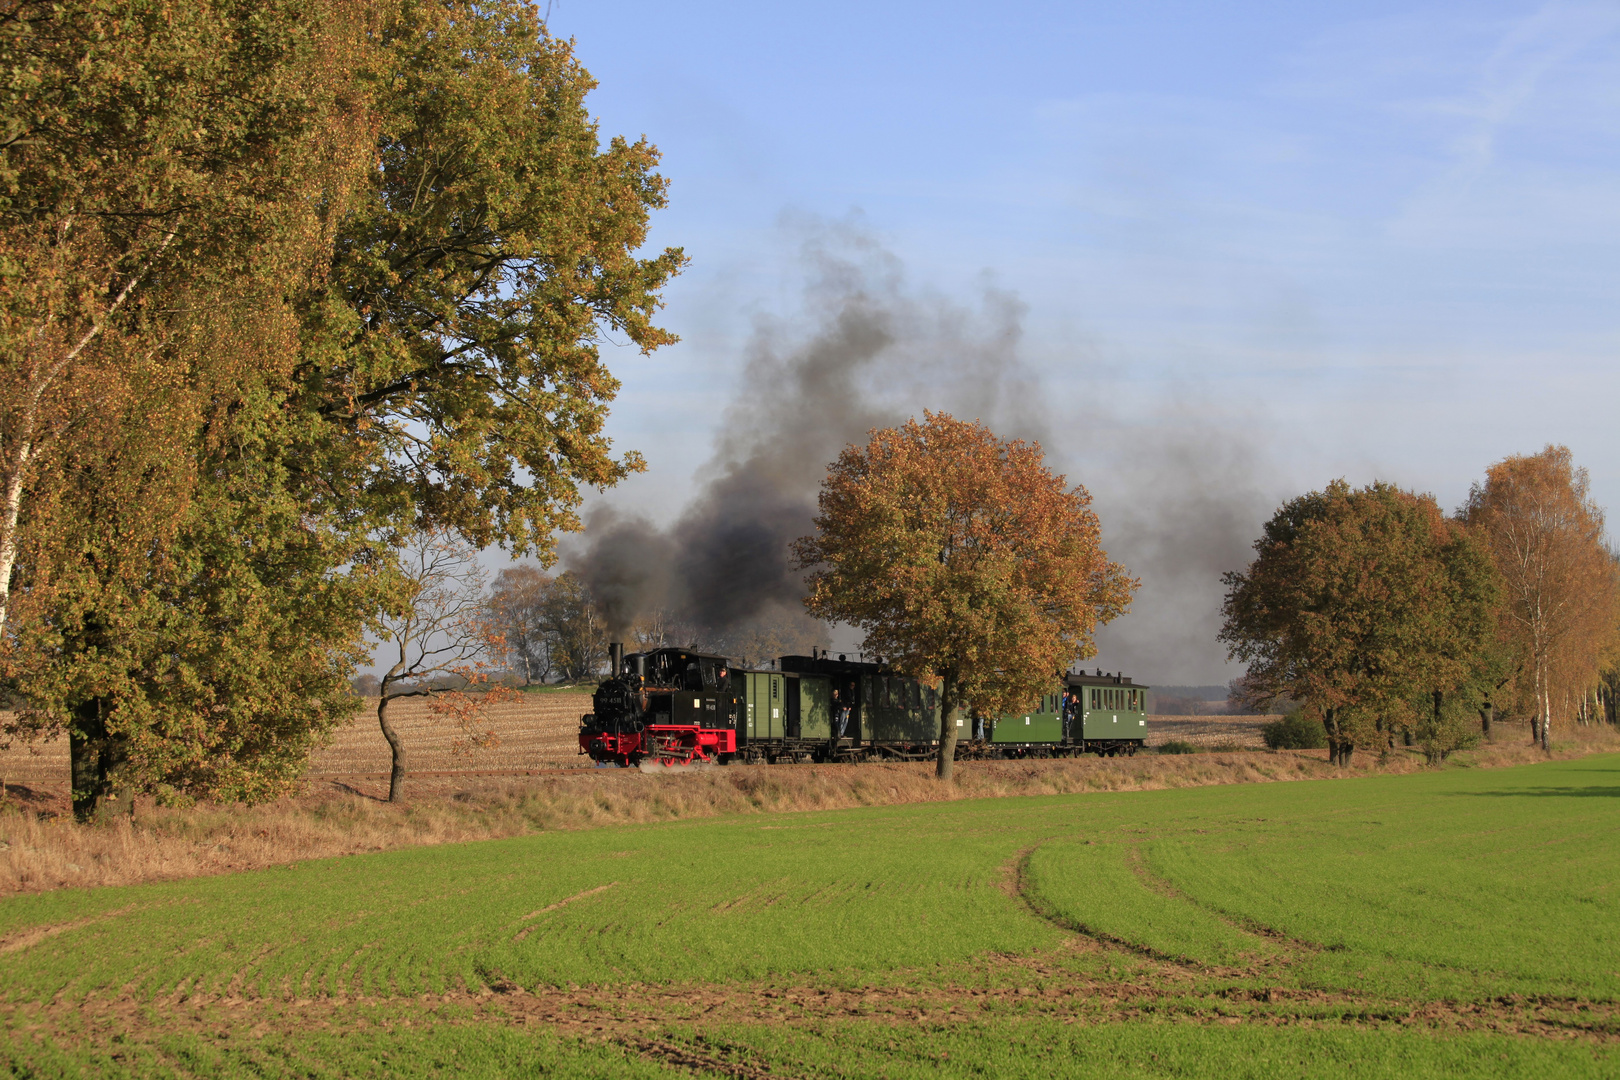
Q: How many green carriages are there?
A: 4